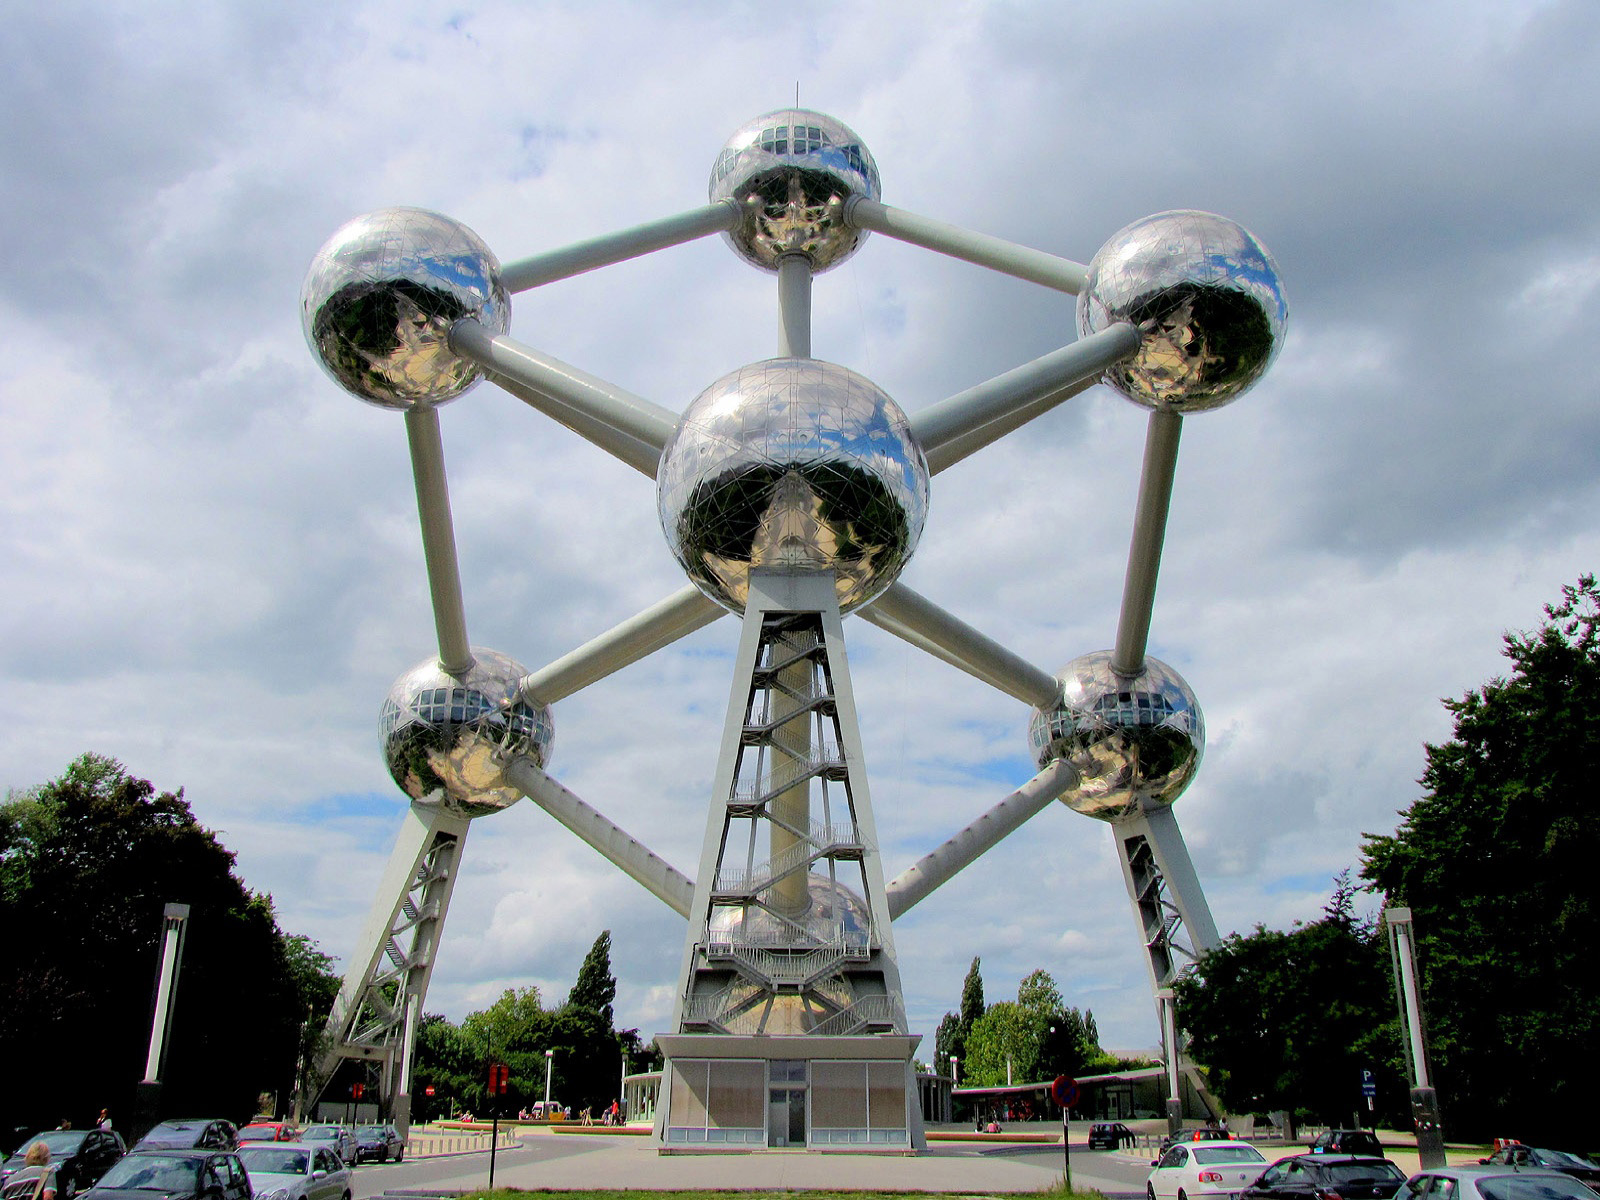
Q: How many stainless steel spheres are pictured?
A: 7